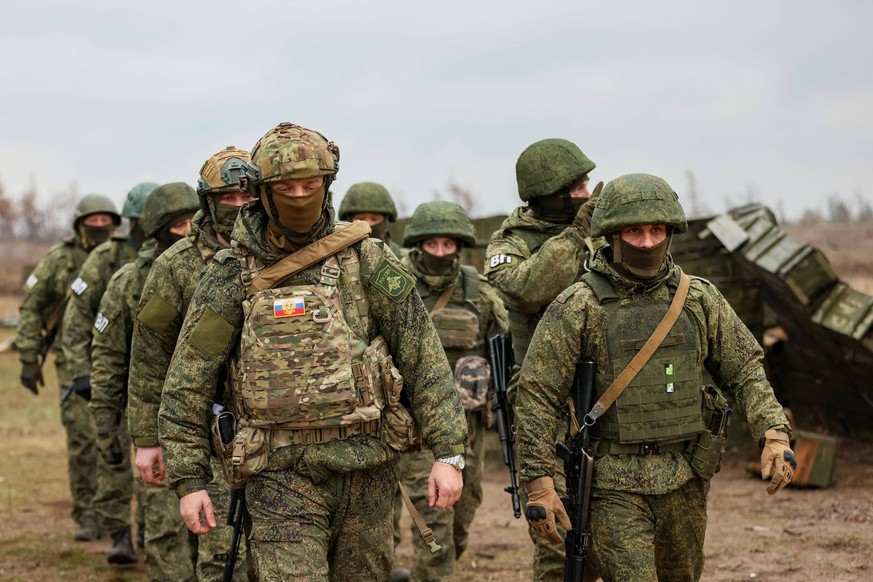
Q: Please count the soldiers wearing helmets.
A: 9